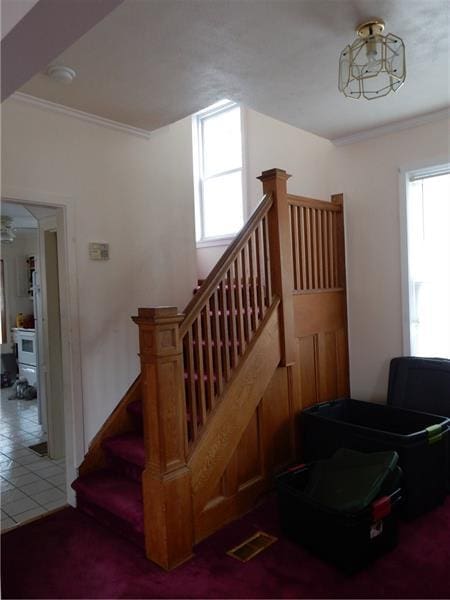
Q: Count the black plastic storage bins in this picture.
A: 2